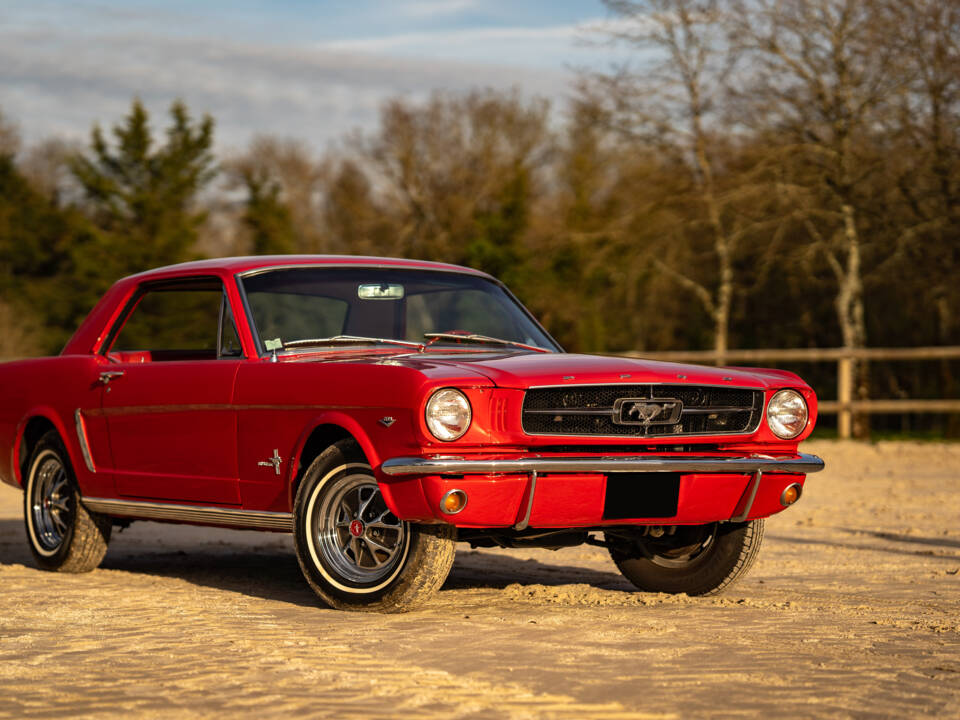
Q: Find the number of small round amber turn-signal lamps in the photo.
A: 2